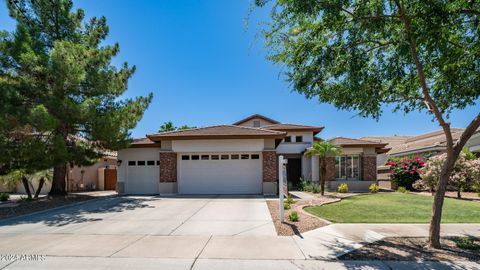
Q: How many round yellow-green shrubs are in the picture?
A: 2